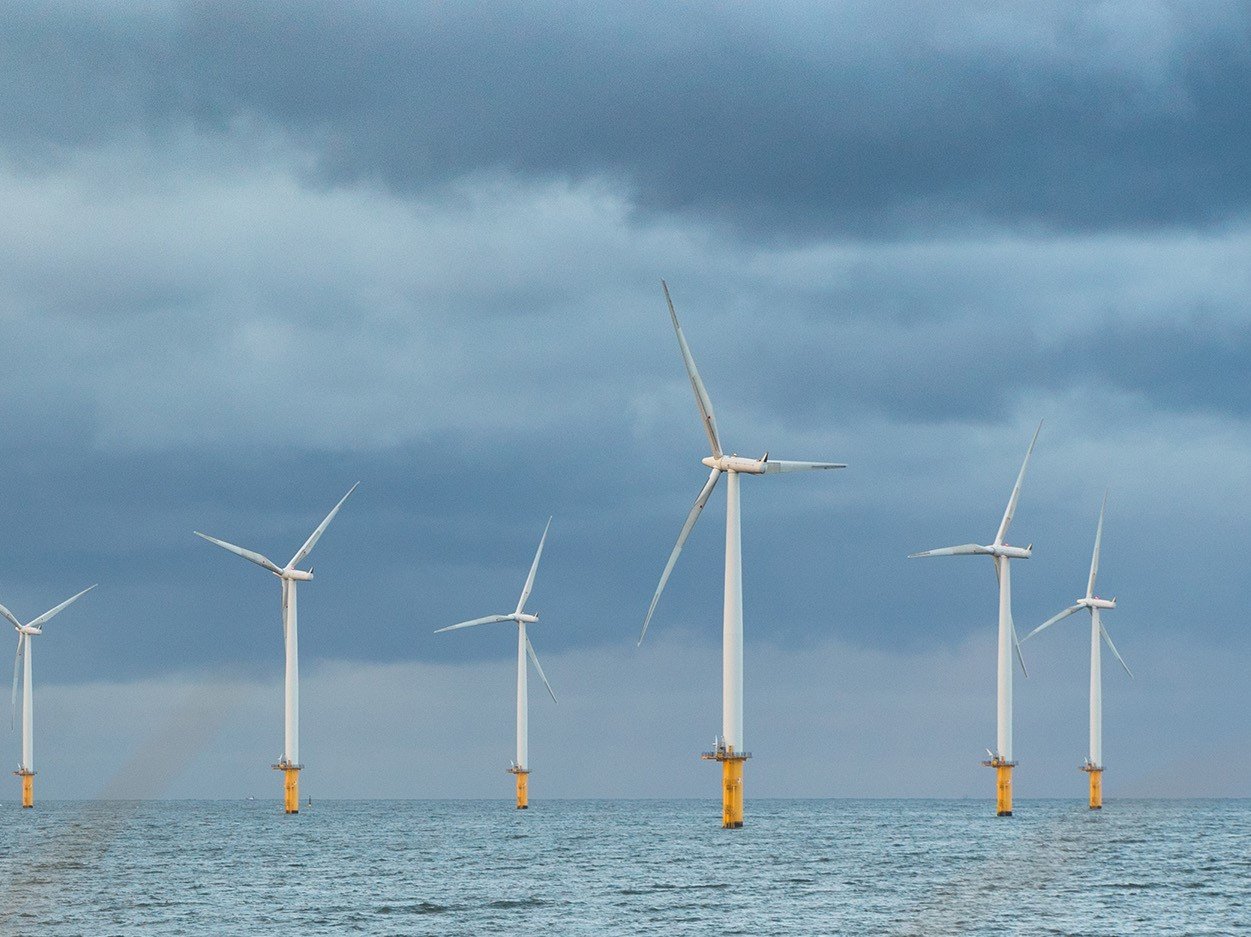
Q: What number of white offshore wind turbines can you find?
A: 6